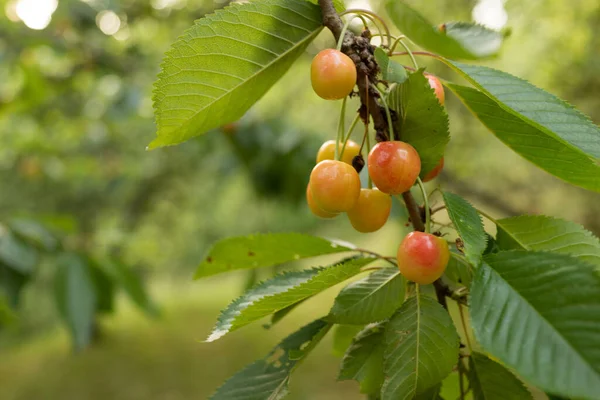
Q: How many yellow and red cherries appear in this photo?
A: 9